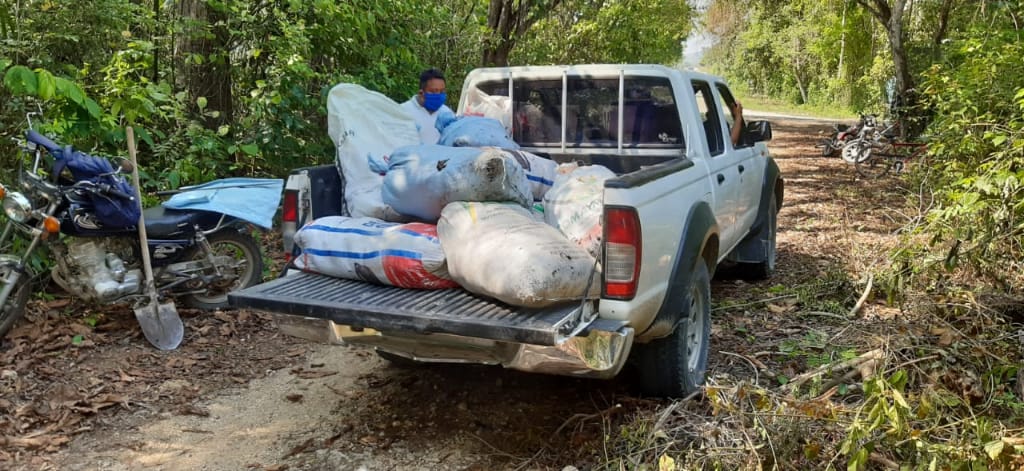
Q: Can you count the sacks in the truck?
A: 8